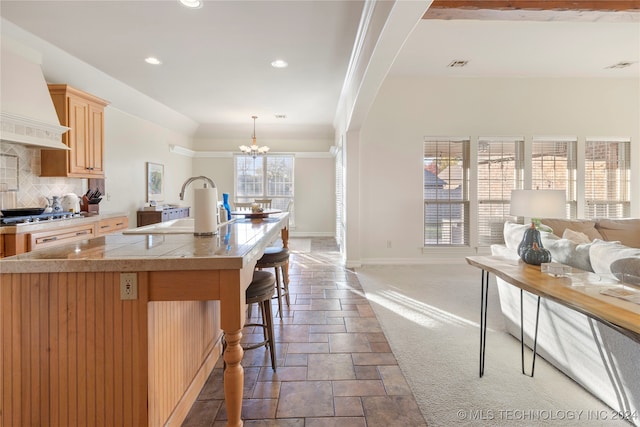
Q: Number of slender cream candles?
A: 0